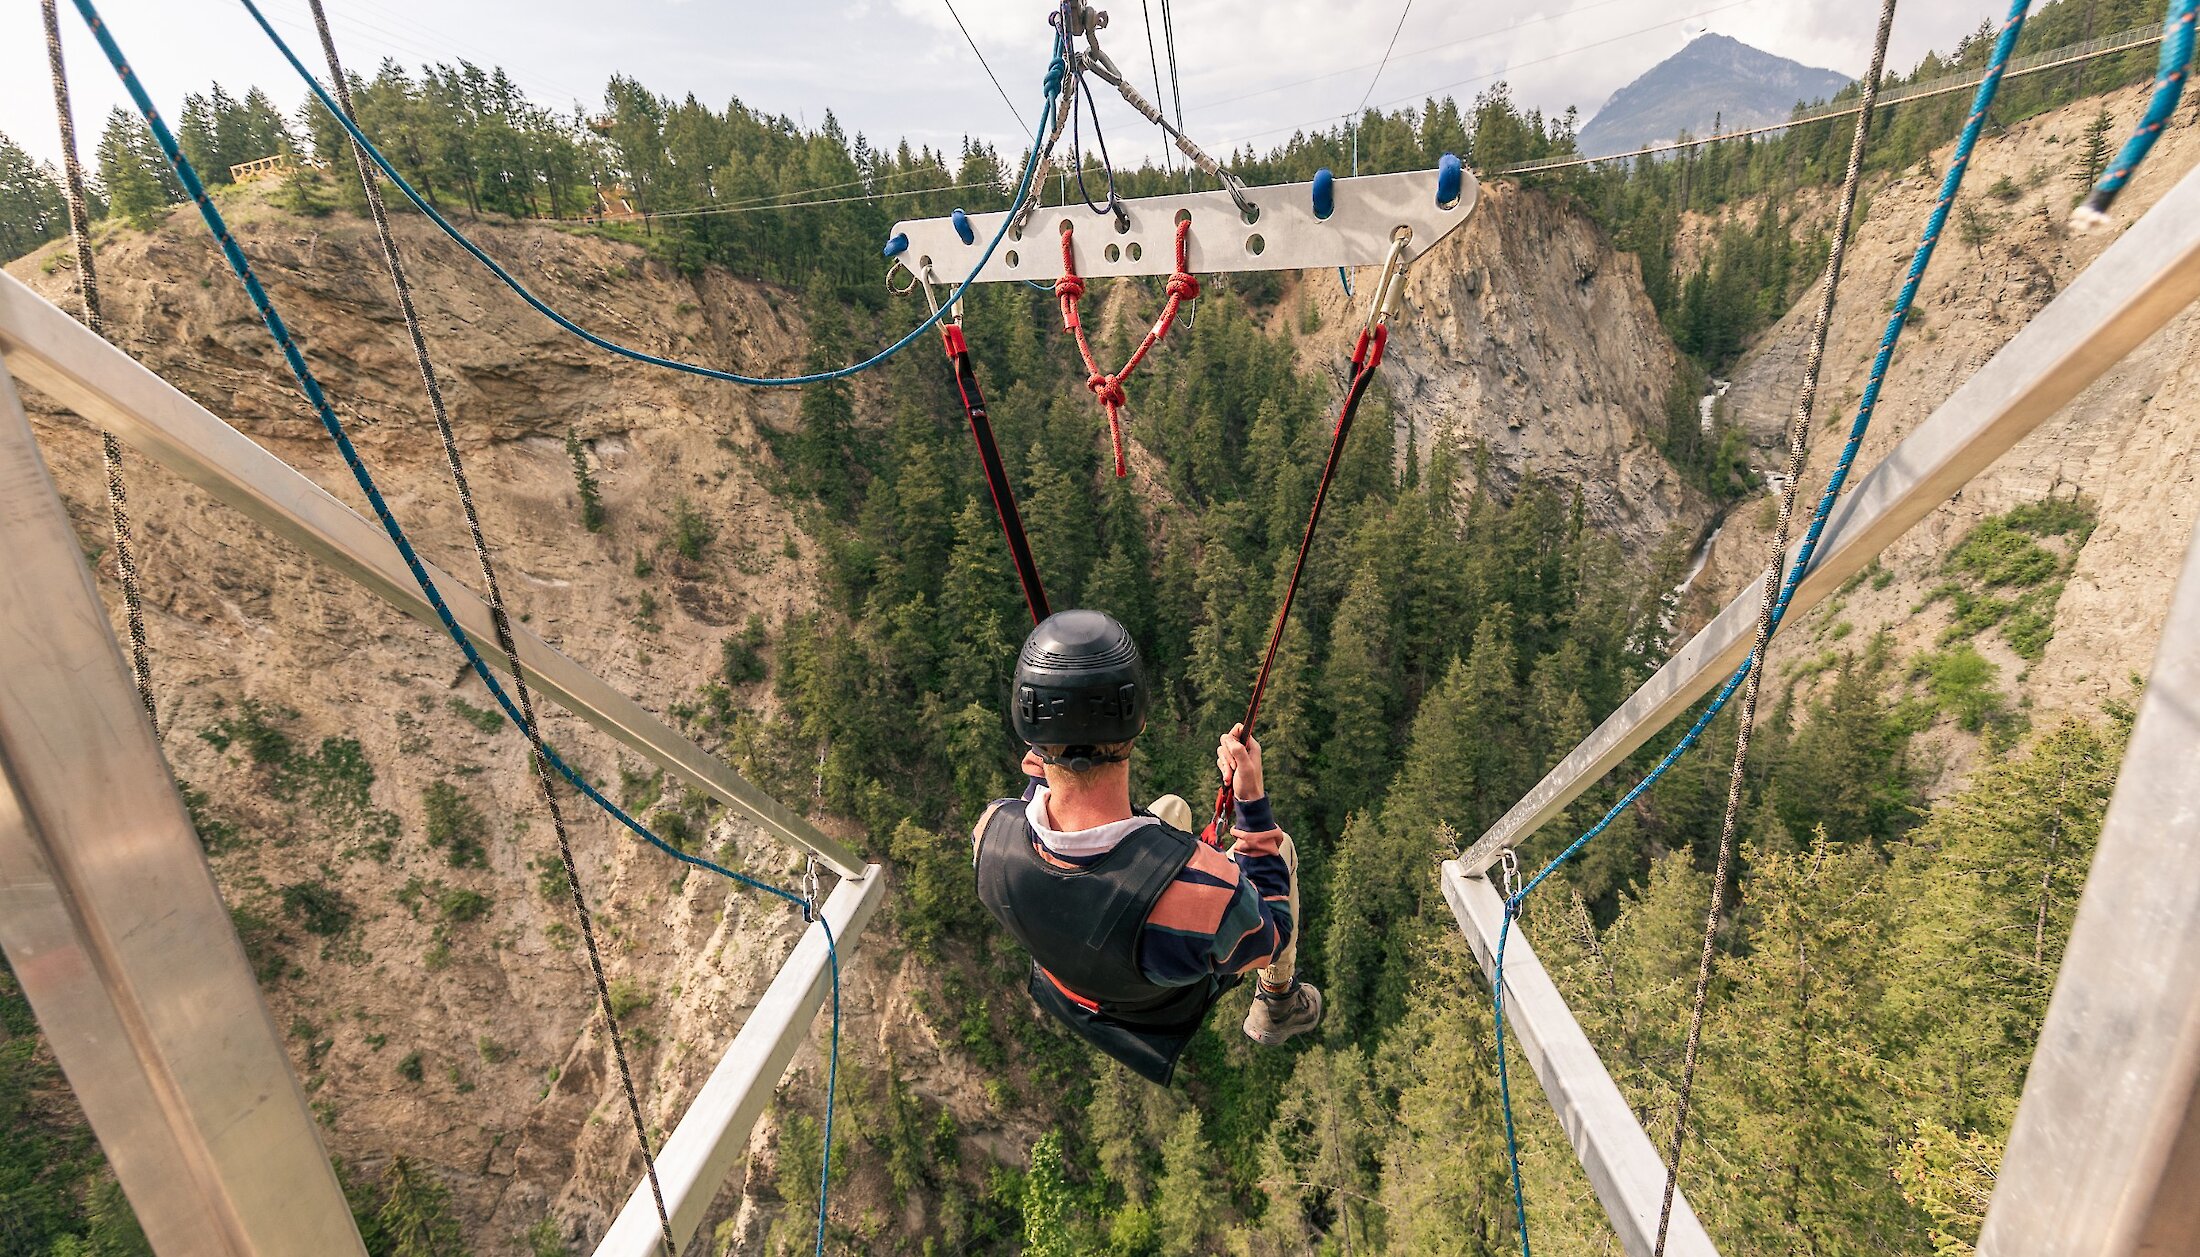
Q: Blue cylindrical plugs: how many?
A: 4